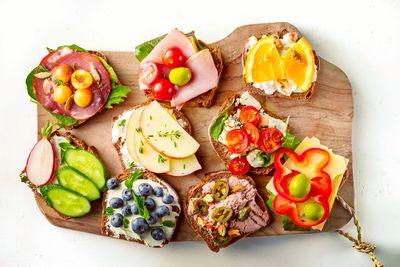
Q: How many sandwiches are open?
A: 9